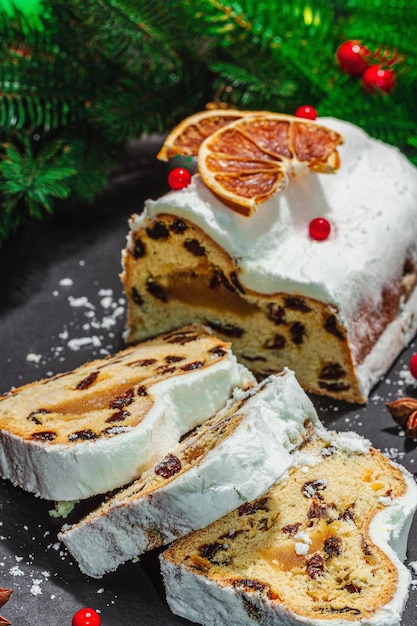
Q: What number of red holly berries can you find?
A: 7